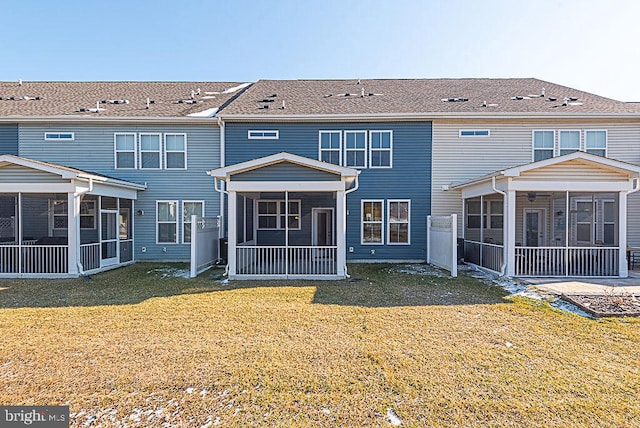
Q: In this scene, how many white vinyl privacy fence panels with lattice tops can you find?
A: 2